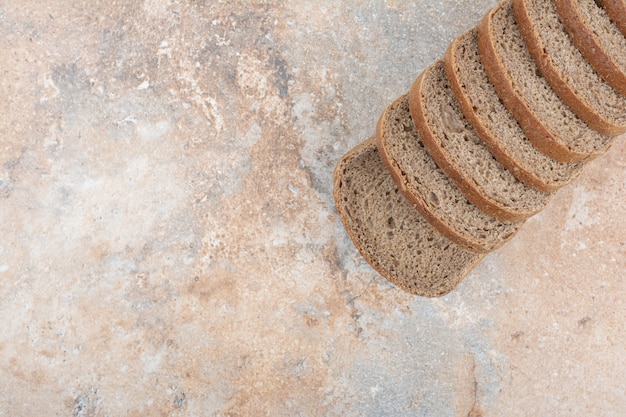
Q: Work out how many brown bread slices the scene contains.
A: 8